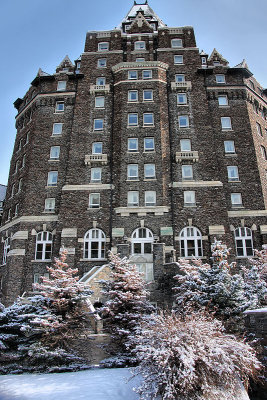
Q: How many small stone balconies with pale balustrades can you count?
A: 4